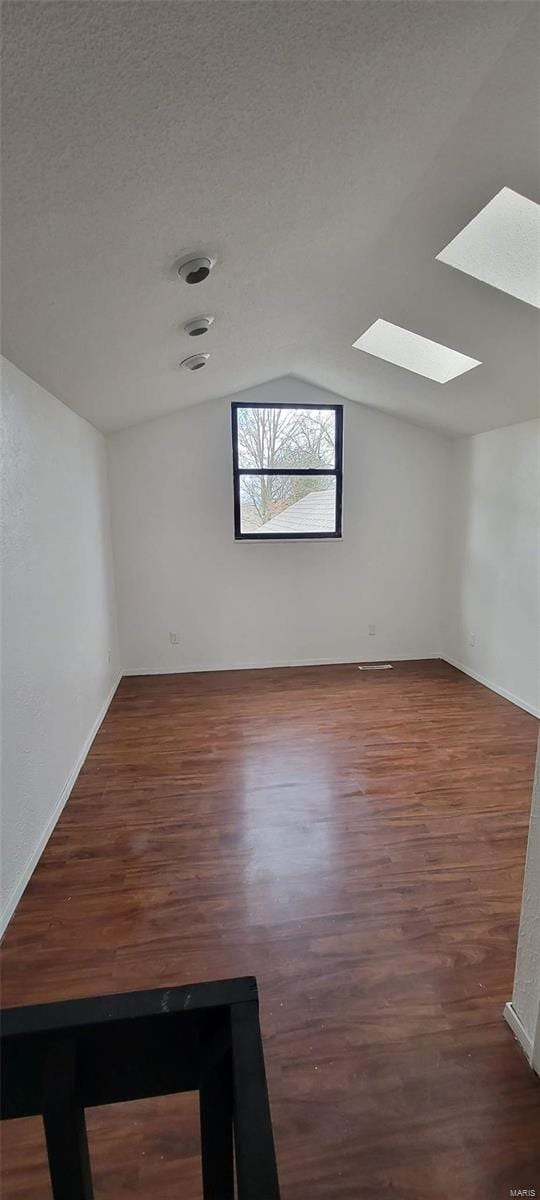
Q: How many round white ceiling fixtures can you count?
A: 3